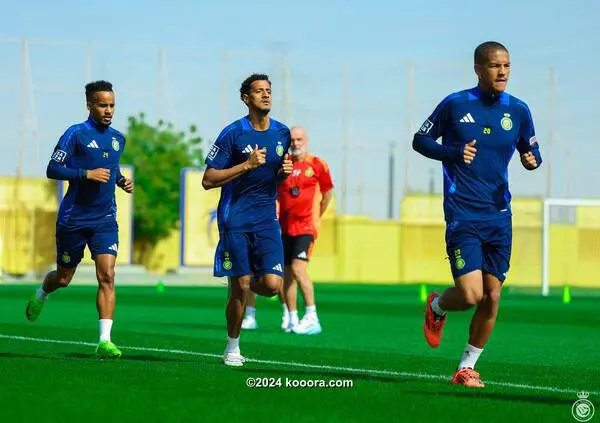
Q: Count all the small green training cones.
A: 3